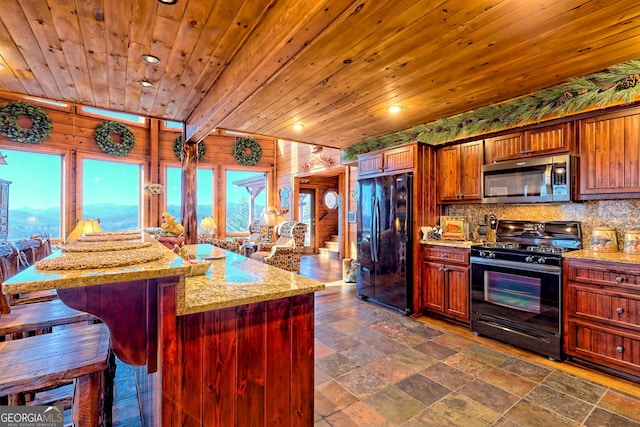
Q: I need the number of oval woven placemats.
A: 4